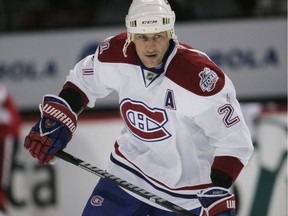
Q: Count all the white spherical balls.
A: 0